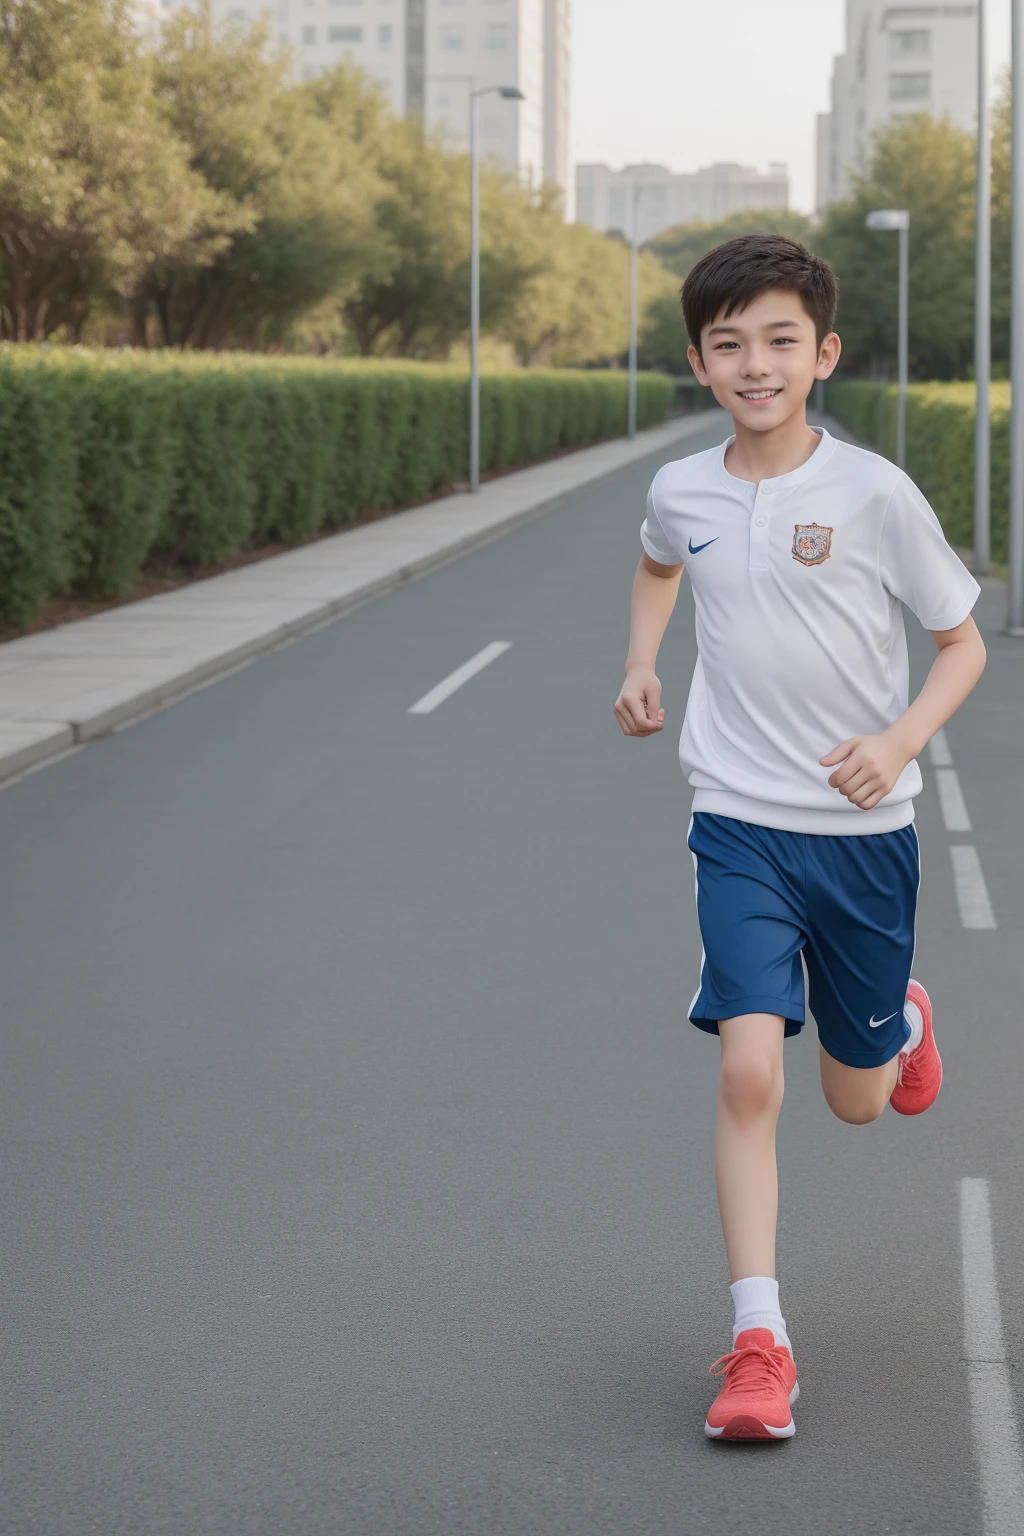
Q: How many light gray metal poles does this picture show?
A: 5